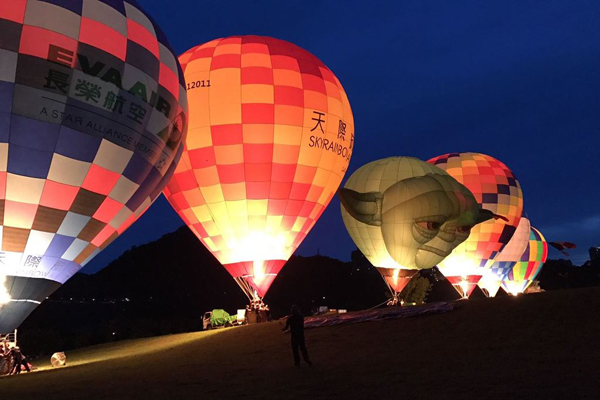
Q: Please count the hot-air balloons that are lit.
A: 6